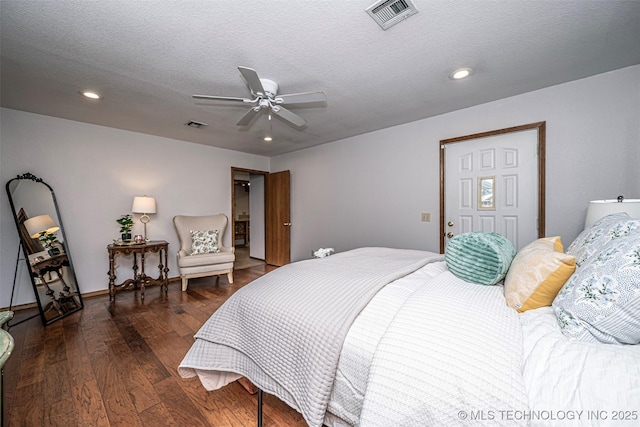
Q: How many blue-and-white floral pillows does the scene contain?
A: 2